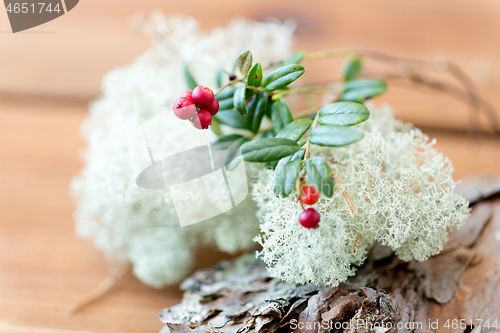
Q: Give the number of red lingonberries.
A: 7